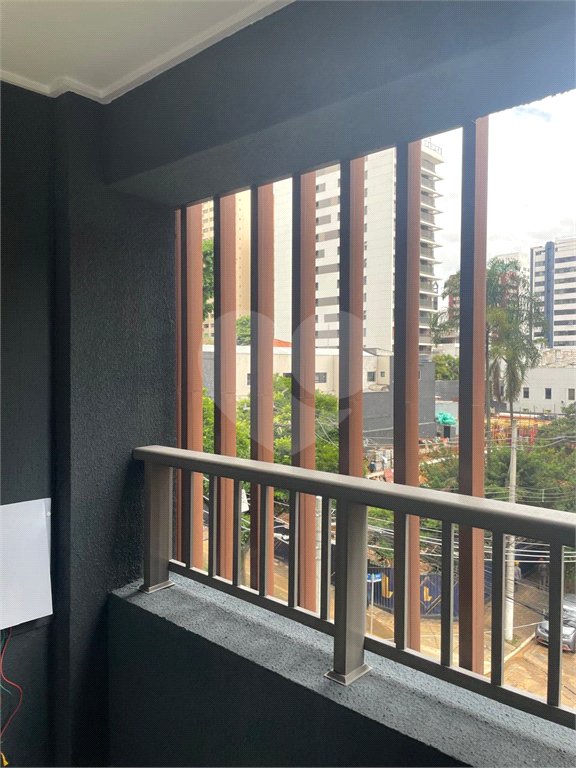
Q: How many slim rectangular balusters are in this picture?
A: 10